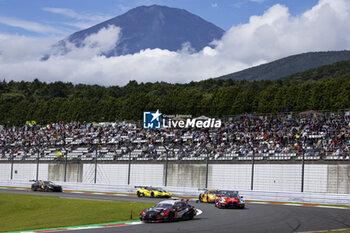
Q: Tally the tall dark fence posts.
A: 9